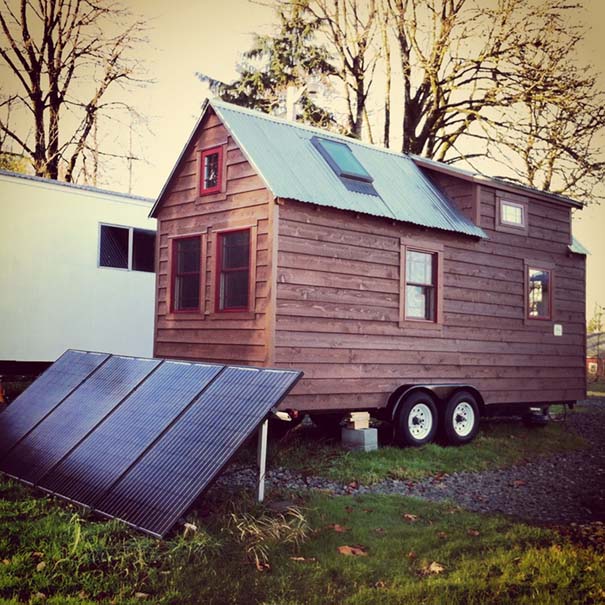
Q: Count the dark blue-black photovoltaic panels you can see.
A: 4